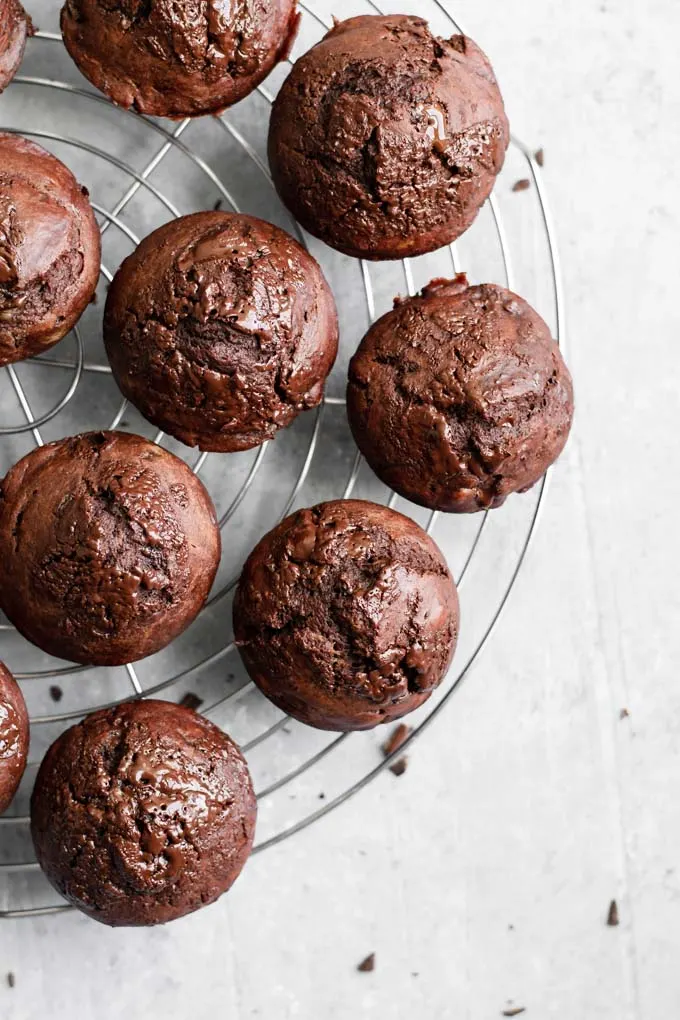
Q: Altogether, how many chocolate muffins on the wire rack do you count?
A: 10